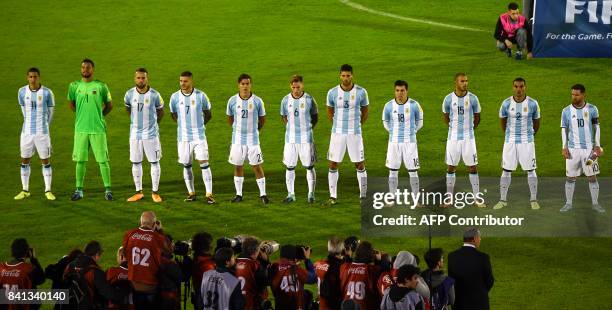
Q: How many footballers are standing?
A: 11